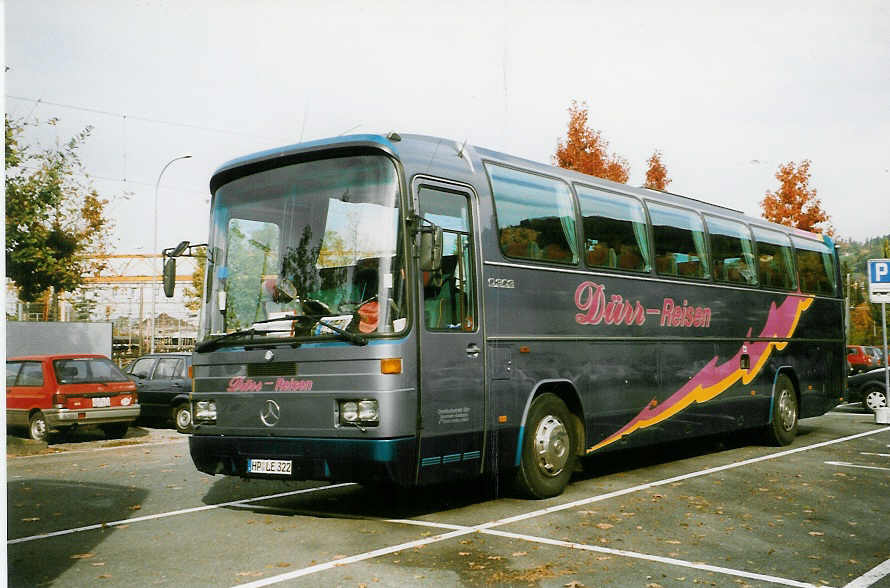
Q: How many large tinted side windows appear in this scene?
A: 6